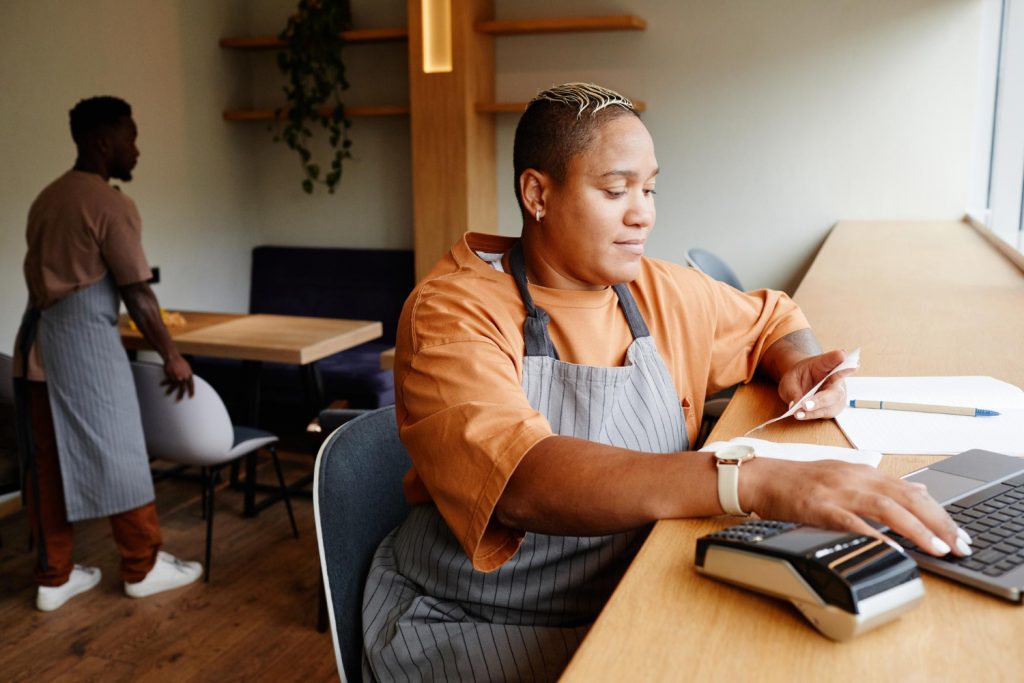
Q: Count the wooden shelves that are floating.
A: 4